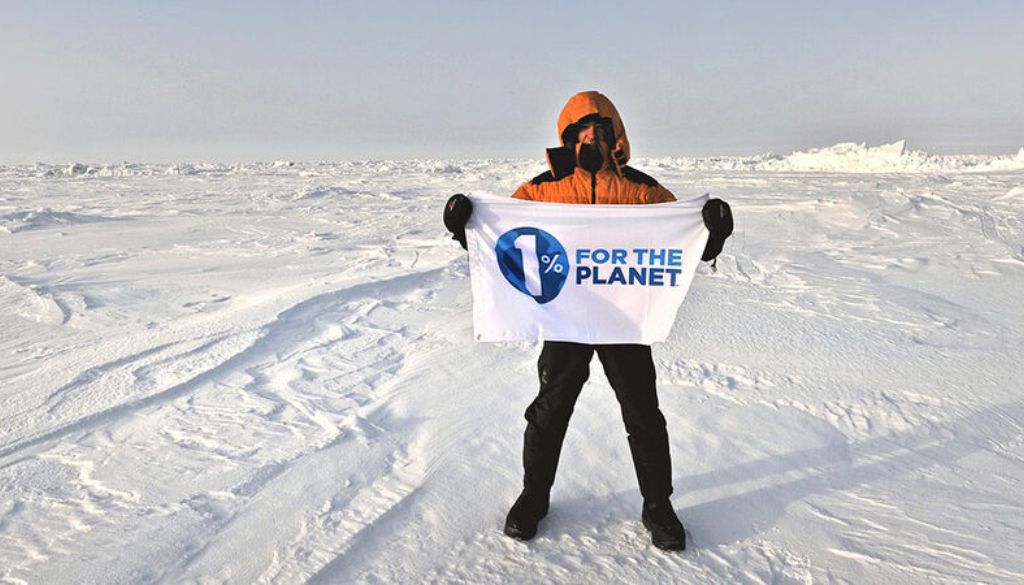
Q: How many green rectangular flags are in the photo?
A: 0